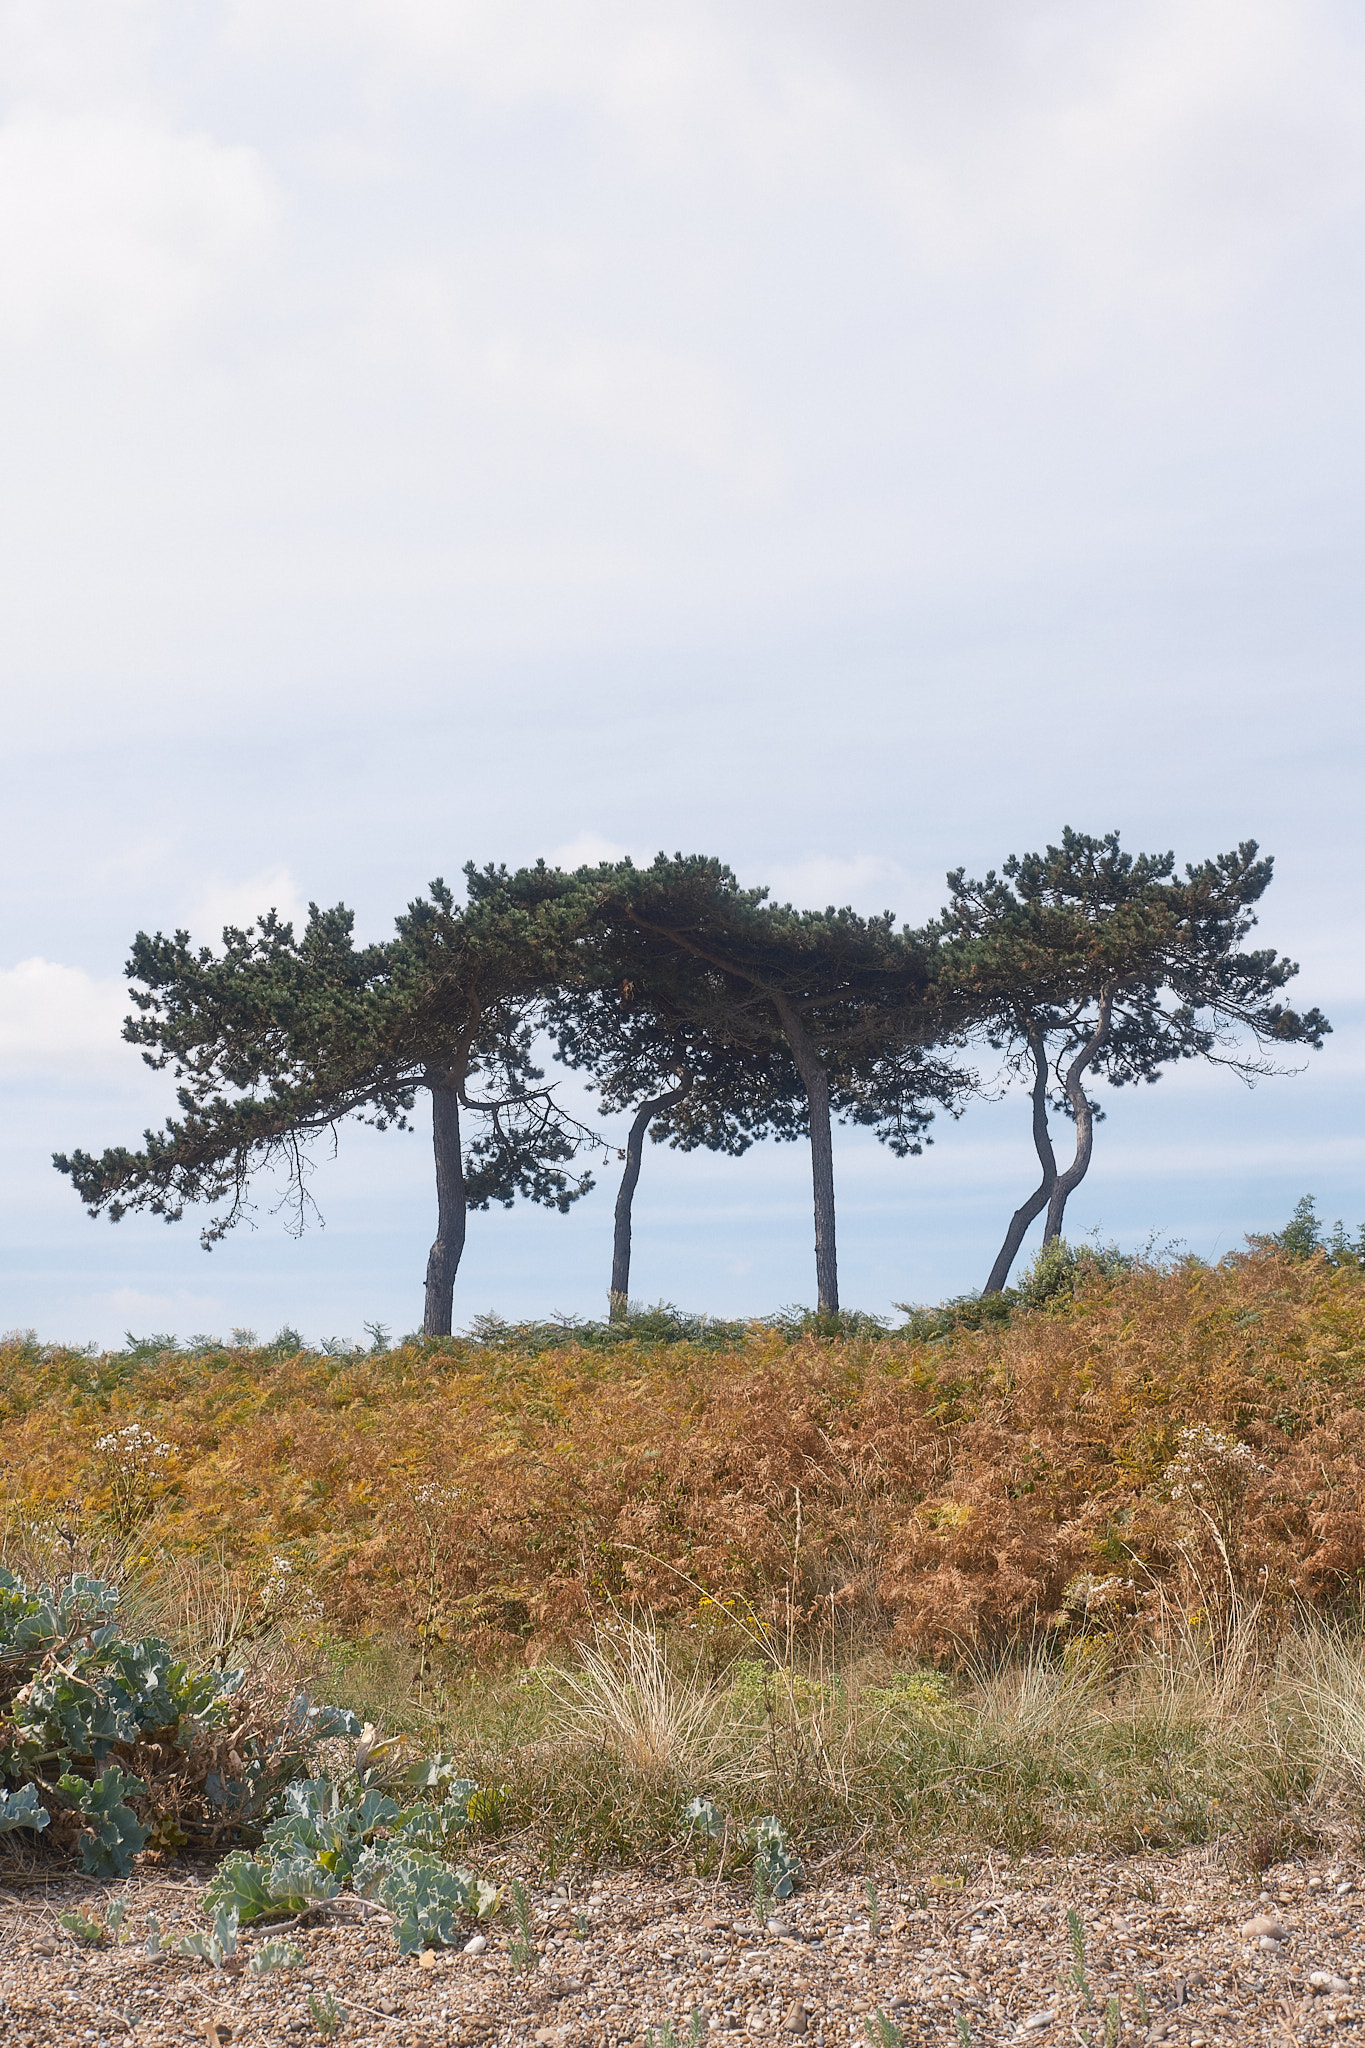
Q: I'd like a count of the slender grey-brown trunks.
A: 5